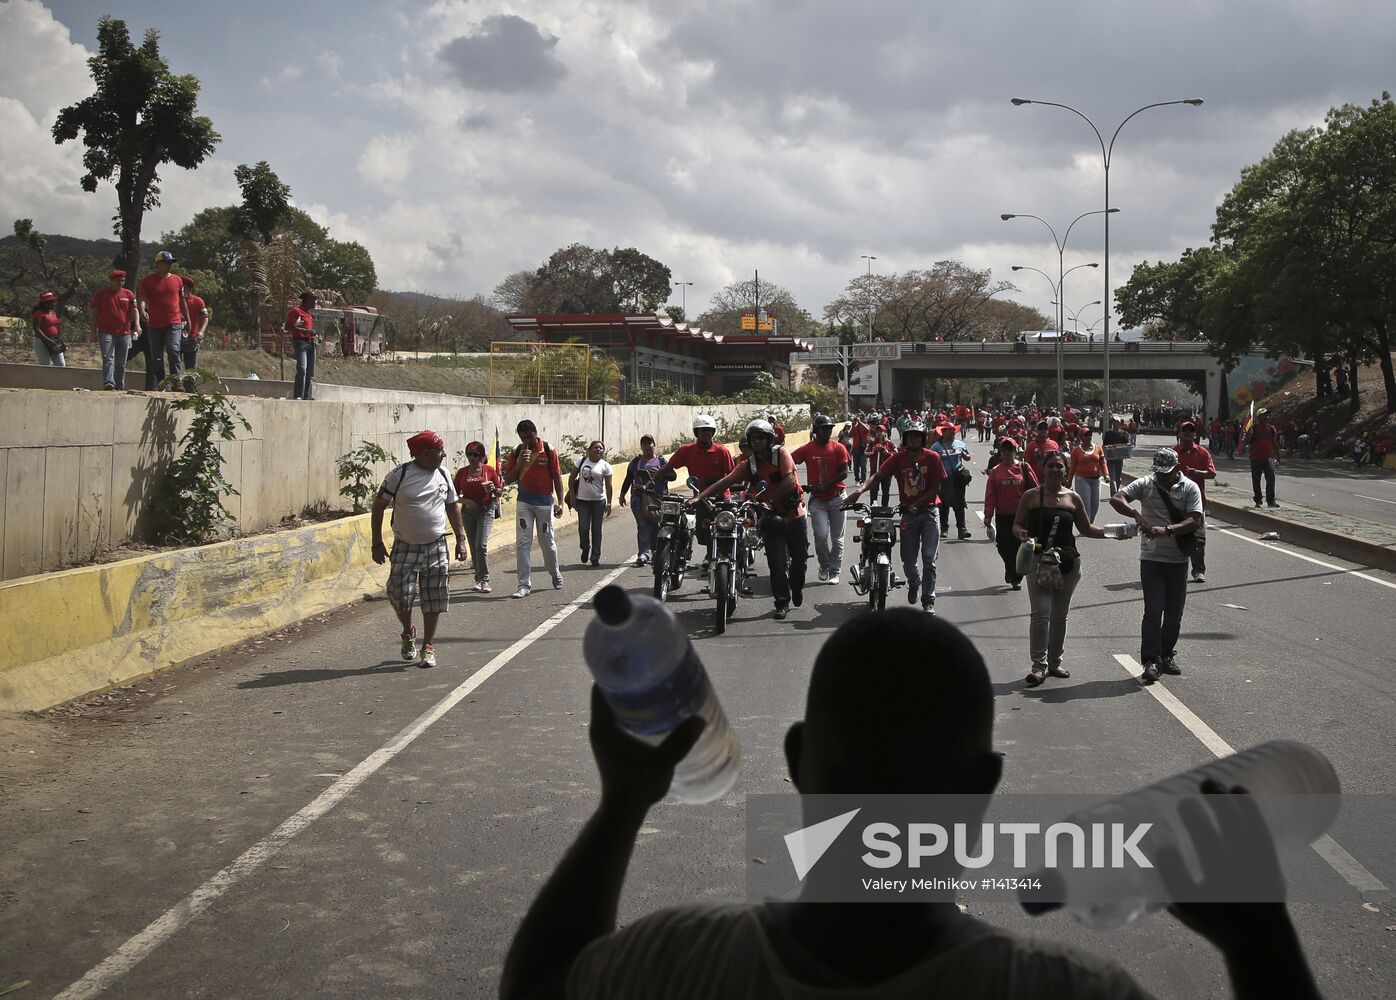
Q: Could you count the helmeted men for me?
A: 4